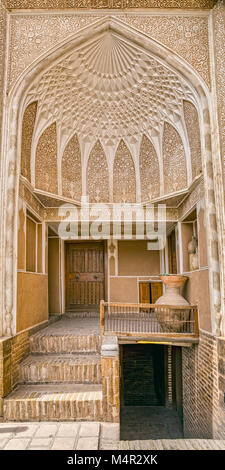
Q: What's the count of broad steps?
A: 3